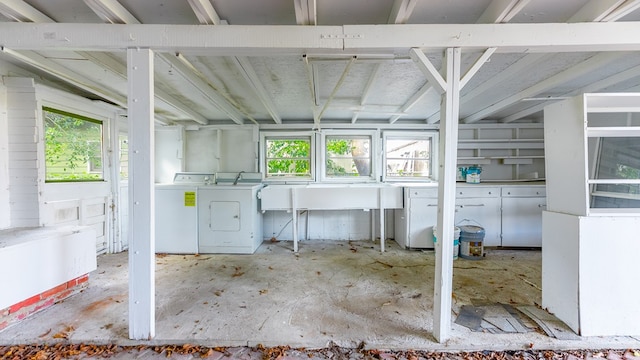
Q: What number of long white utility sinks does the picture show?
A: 1